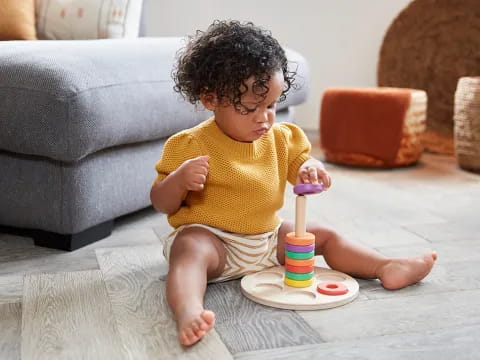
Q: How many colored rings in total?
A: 9